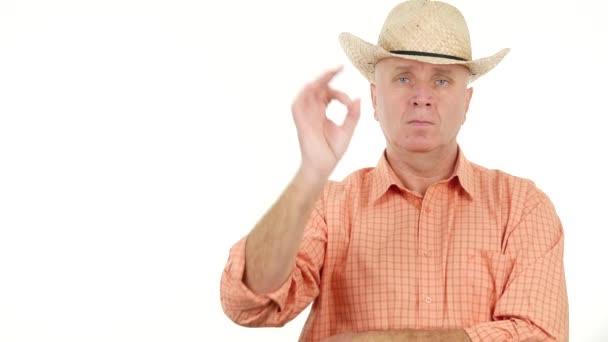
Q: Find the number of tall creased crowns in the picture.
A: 1